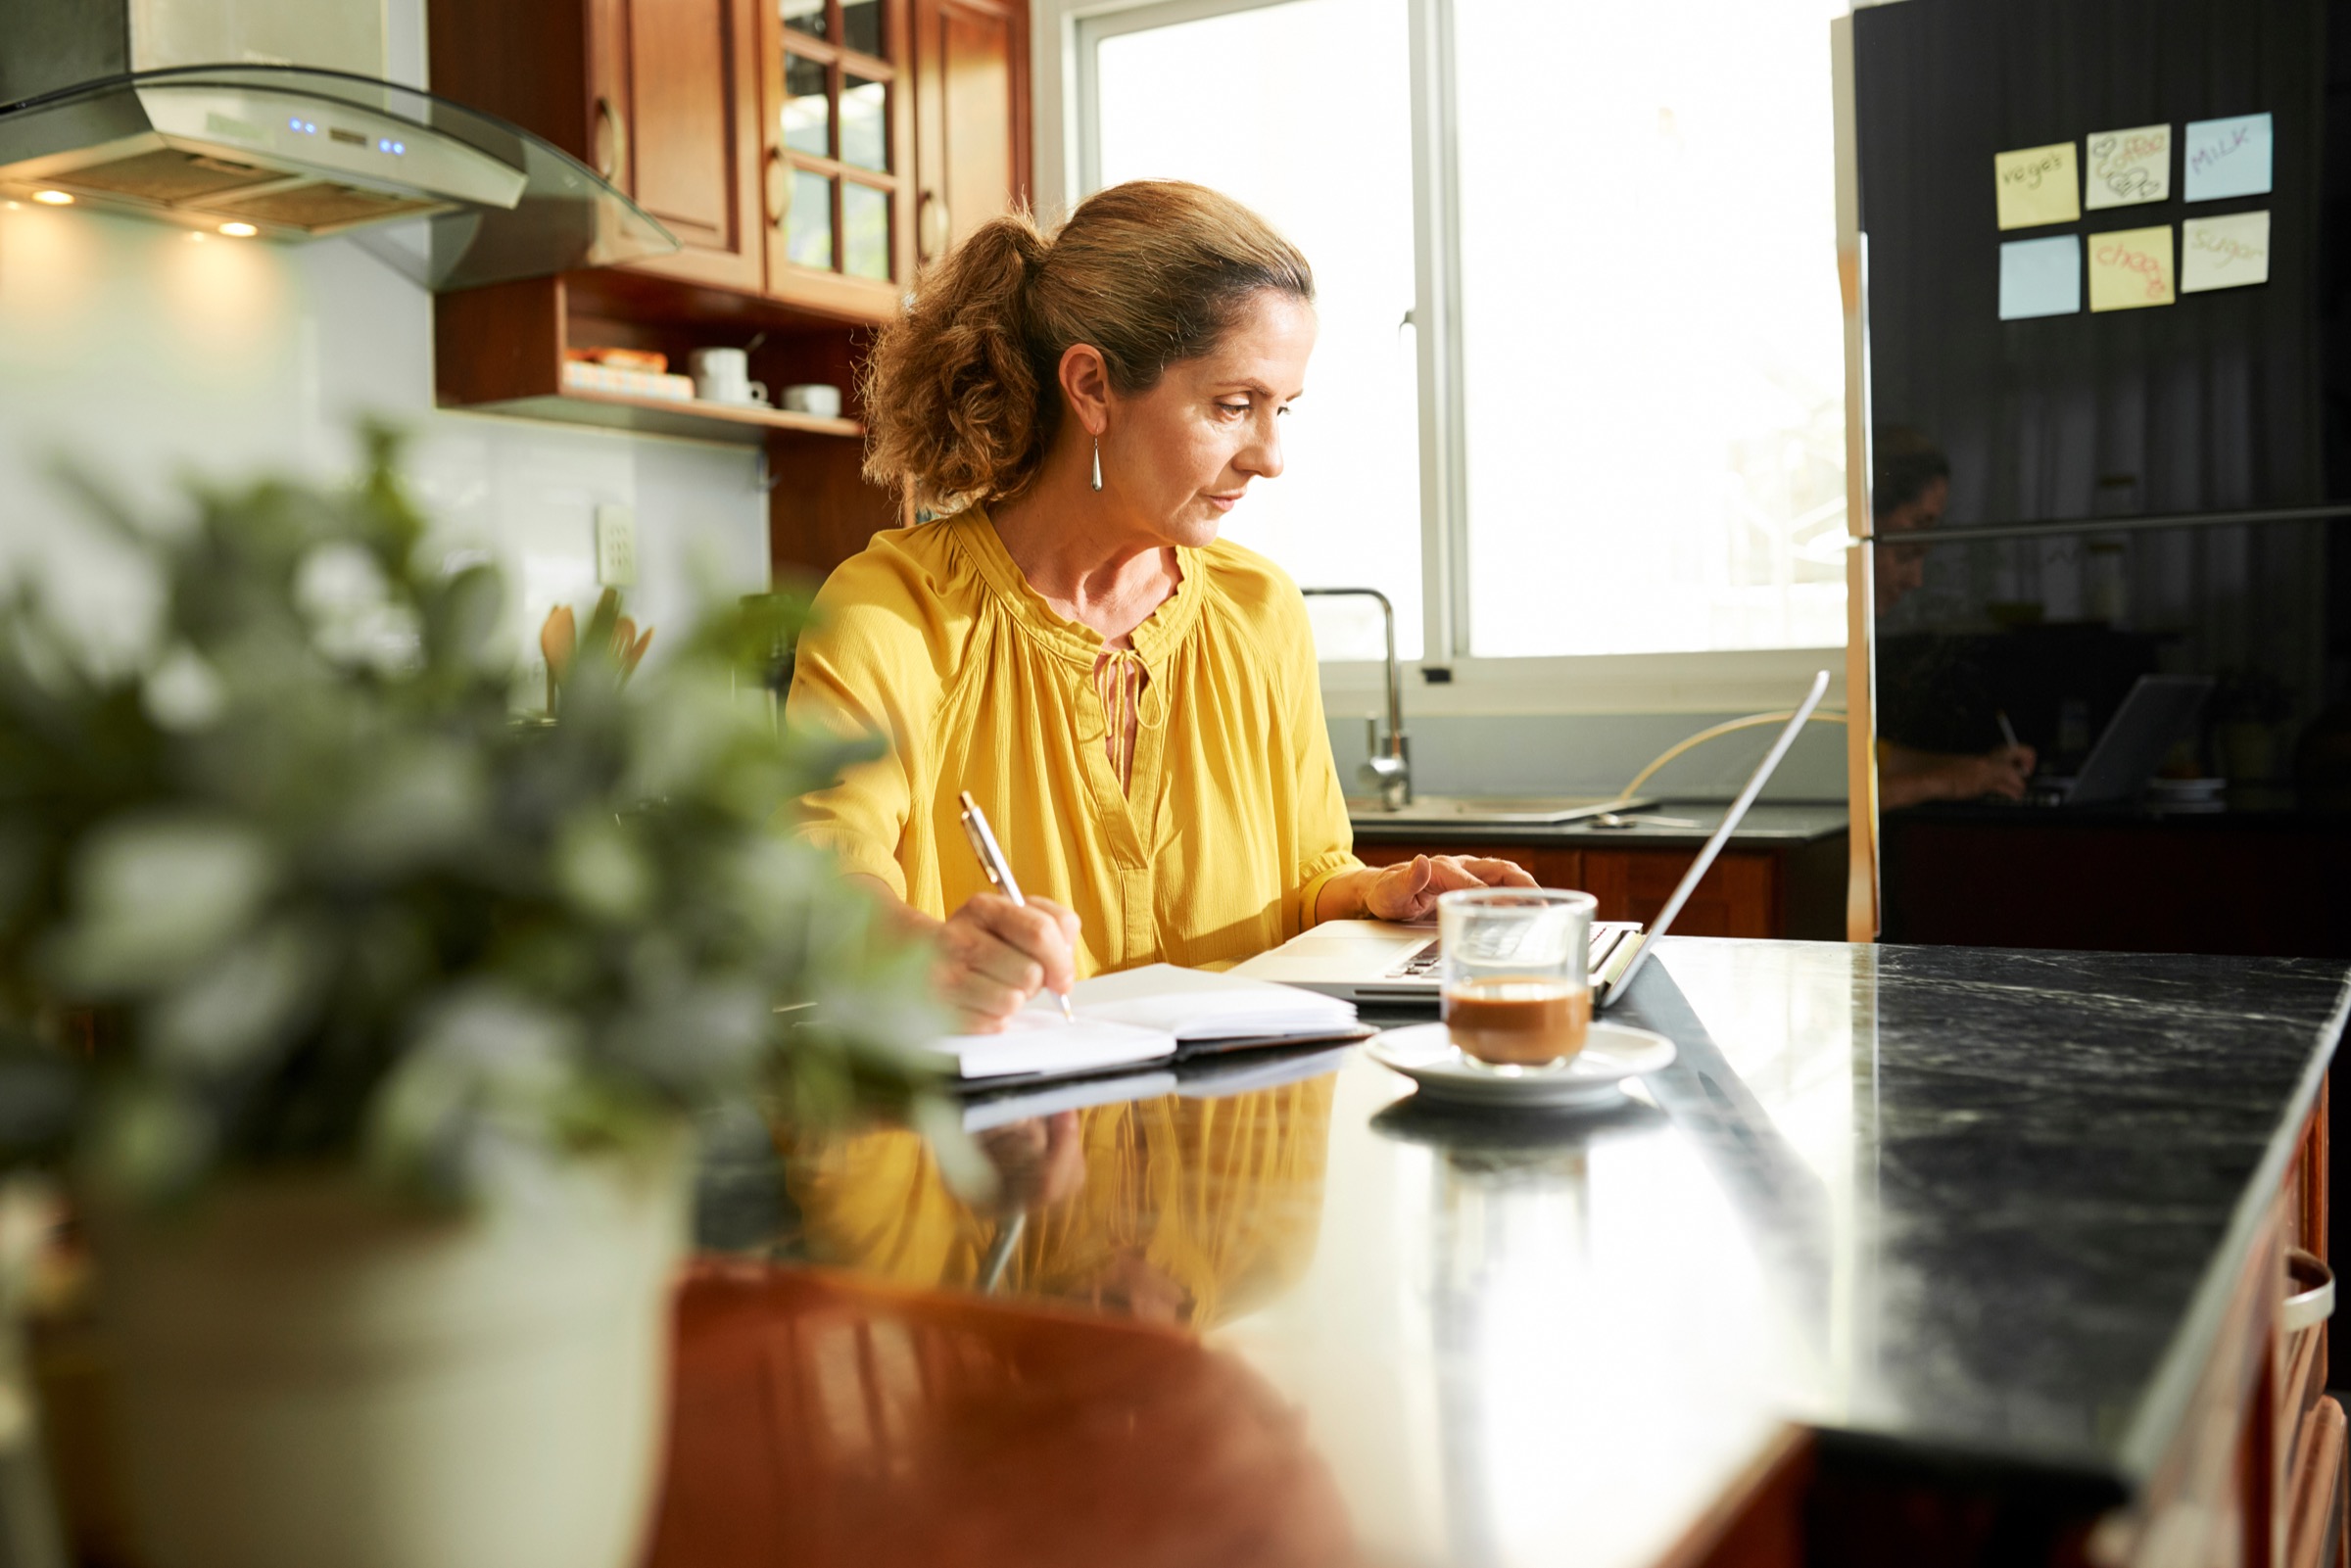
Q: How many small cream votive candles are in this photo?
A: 0